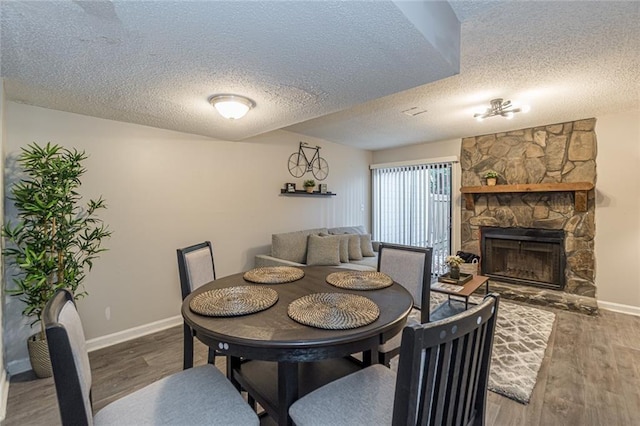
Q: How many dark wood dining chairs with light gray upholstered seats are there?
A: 4